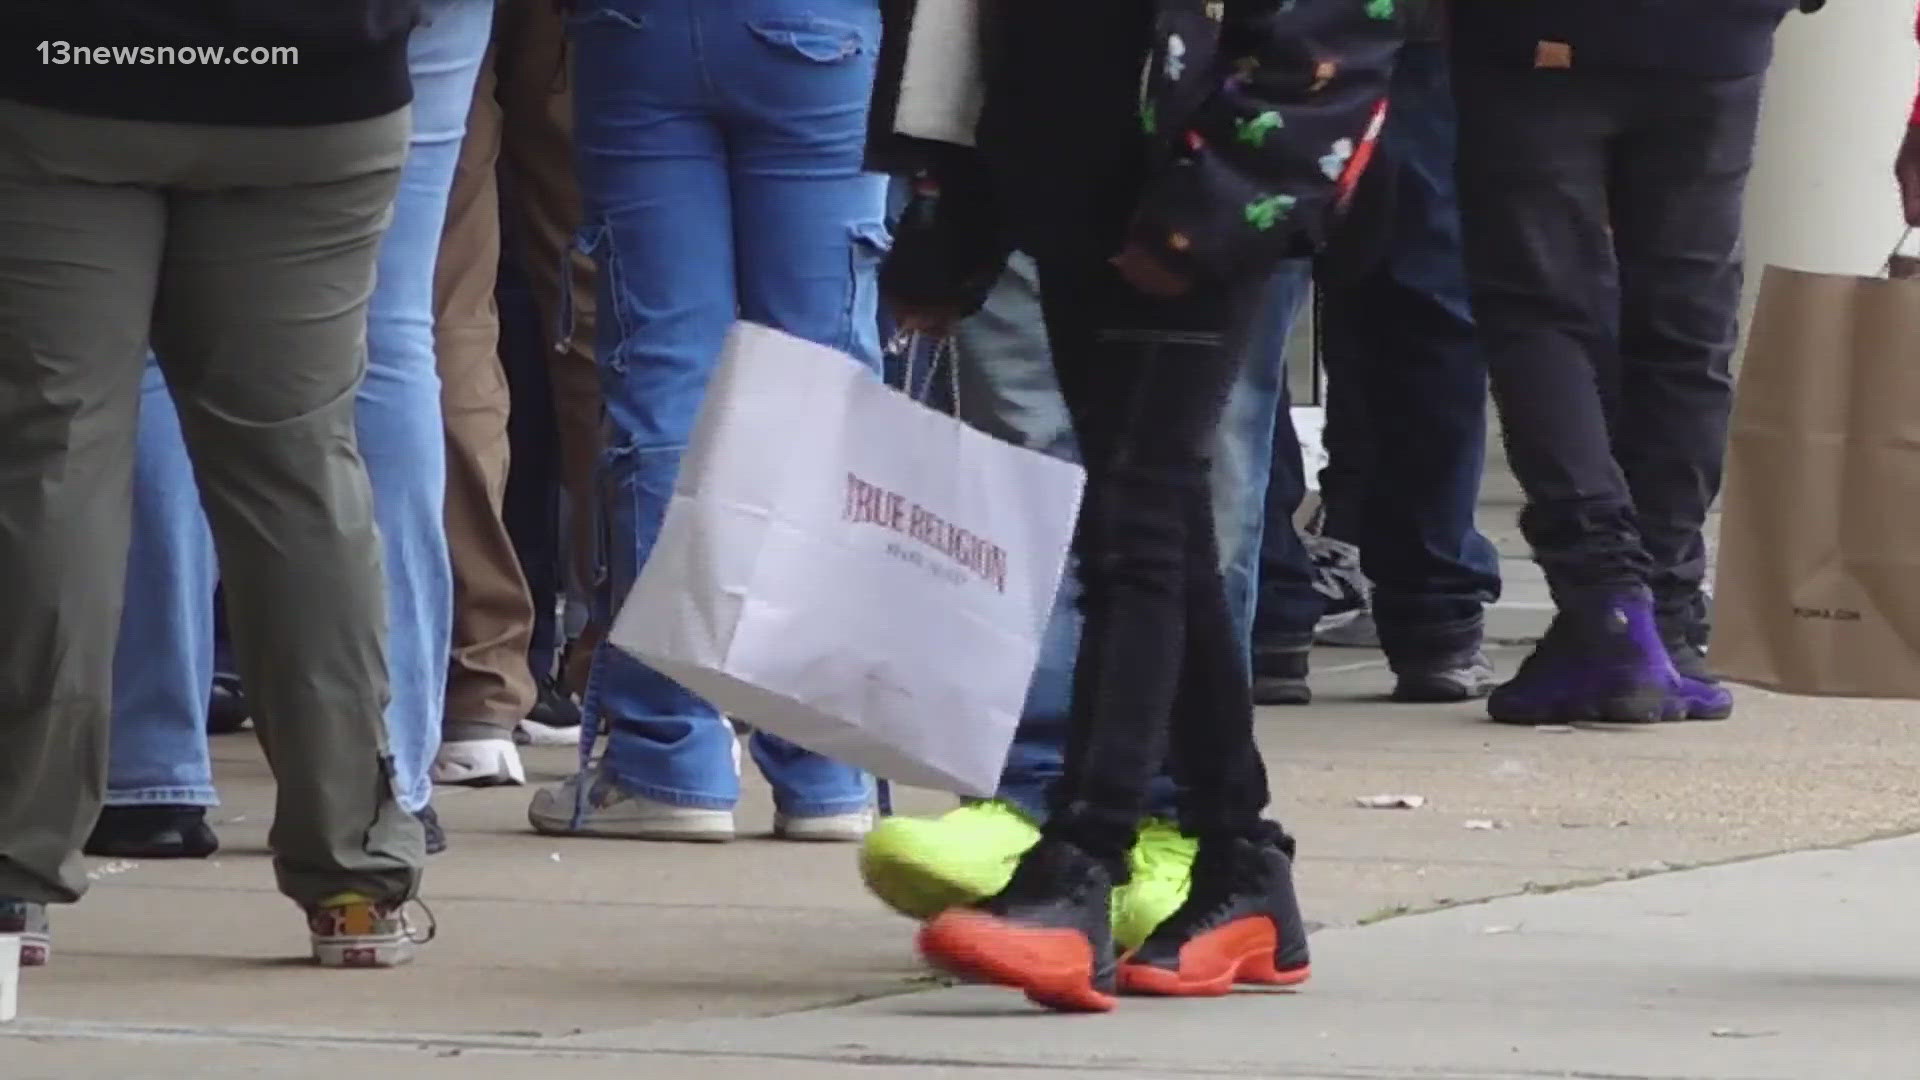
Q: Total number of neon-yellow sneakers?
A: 2